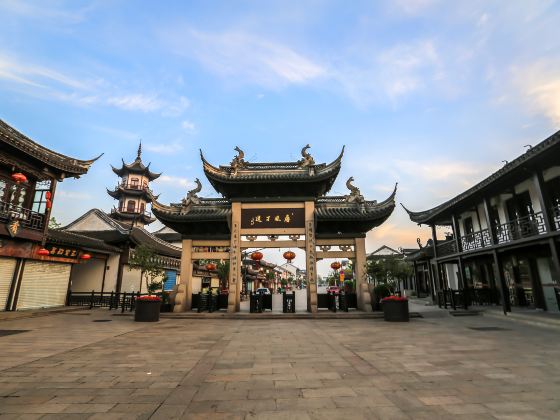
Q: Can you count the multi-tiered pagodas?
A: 1